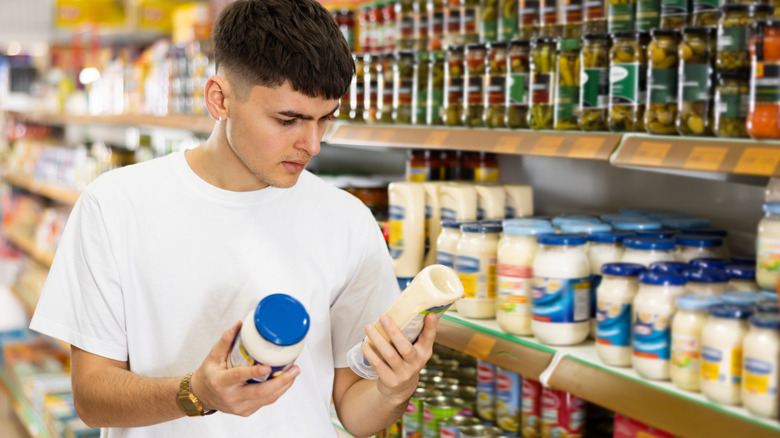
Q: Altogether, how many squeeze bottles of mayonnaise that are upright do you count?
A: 5